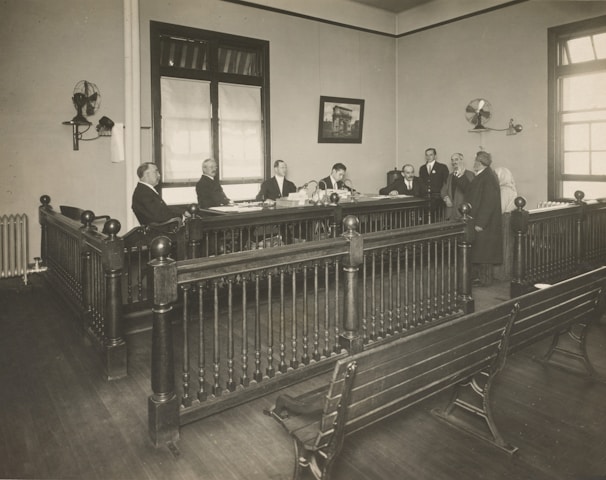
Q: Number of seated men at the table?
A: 5